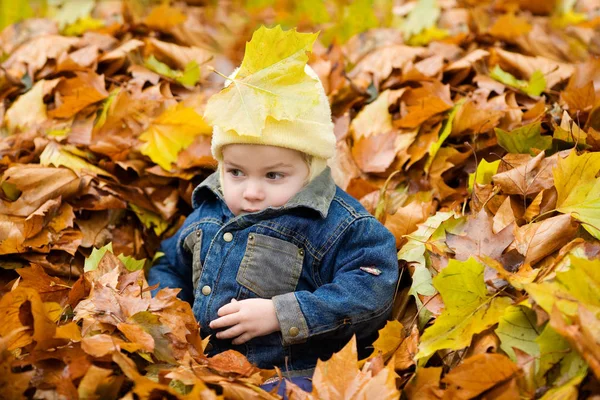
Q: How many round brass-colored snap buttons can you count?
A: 3